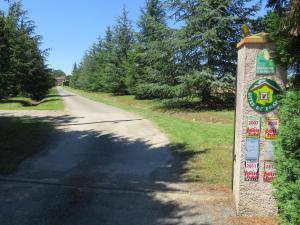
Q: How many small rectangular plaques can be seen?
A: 6